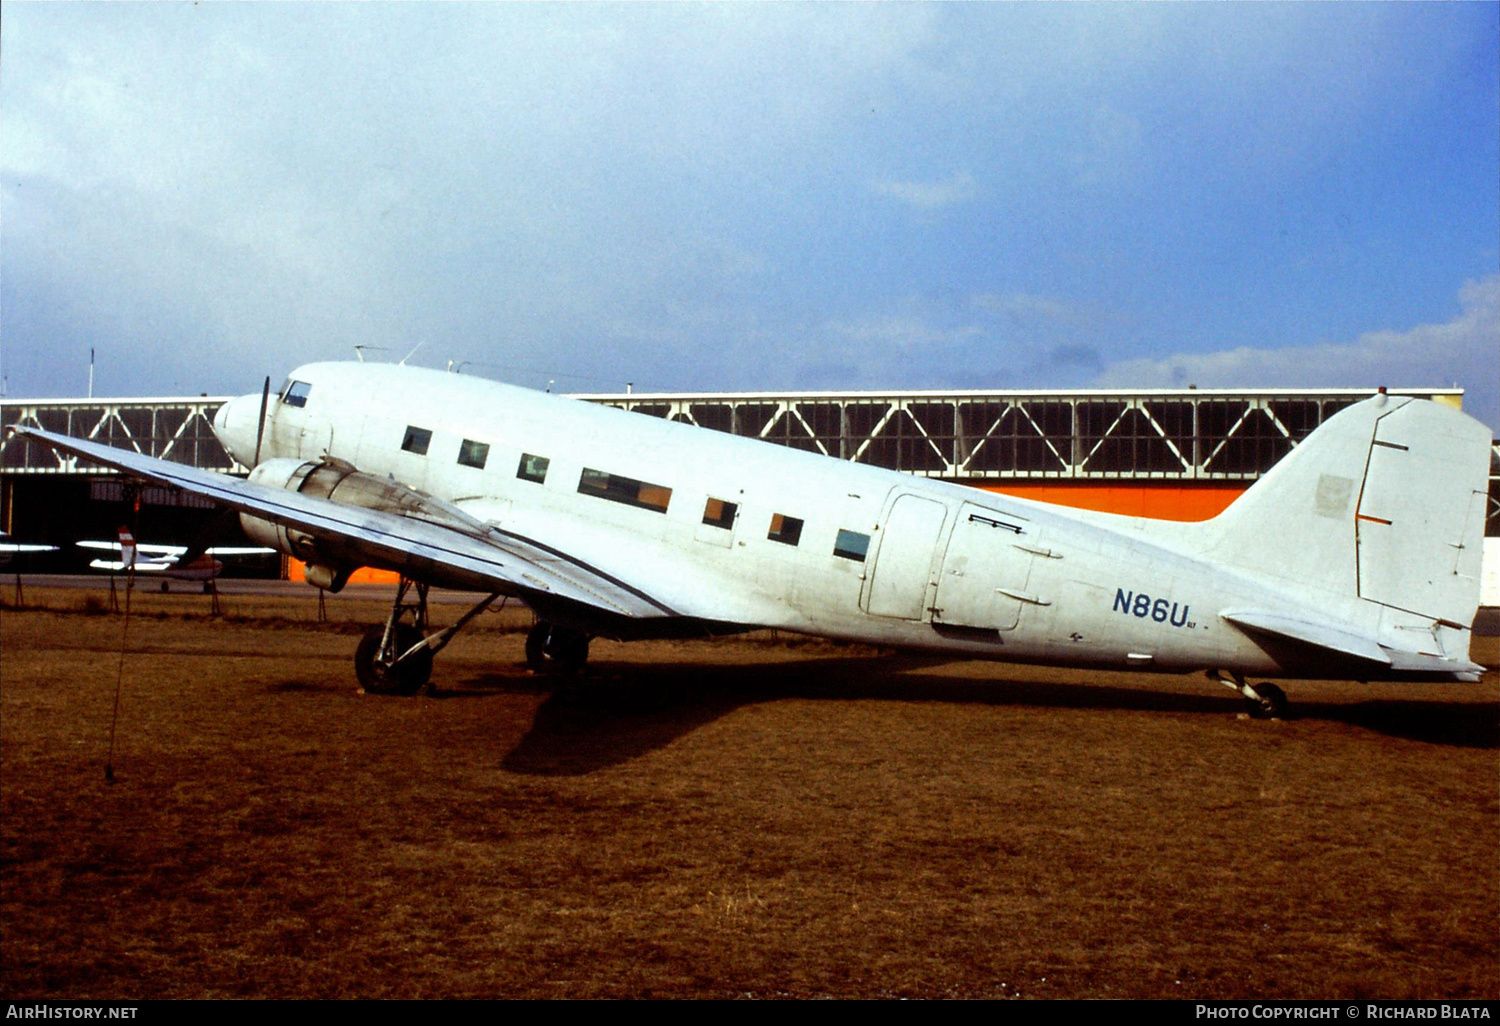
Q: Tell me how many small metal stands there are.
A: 4